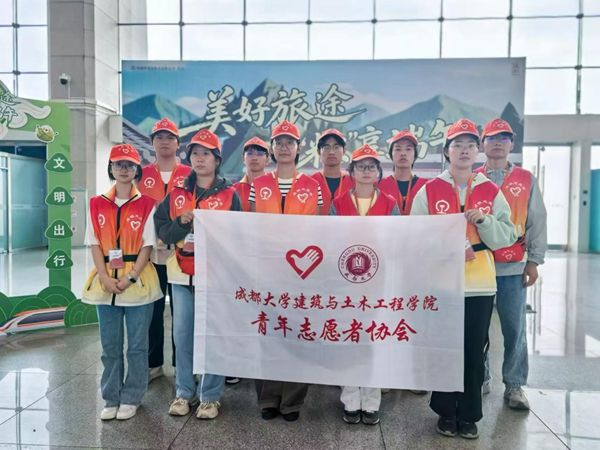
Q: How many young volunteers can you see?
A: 10